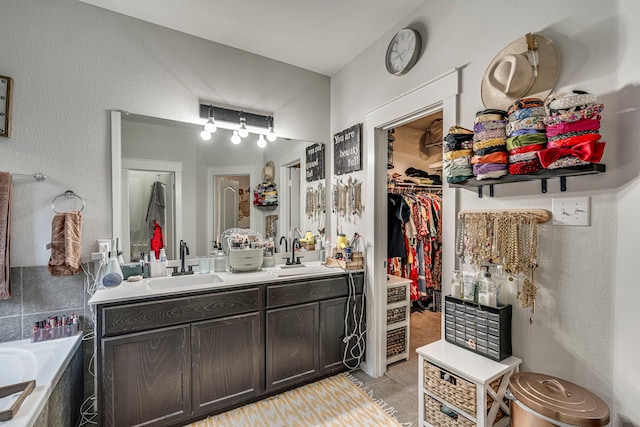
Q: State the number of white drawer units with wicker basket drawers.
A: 2